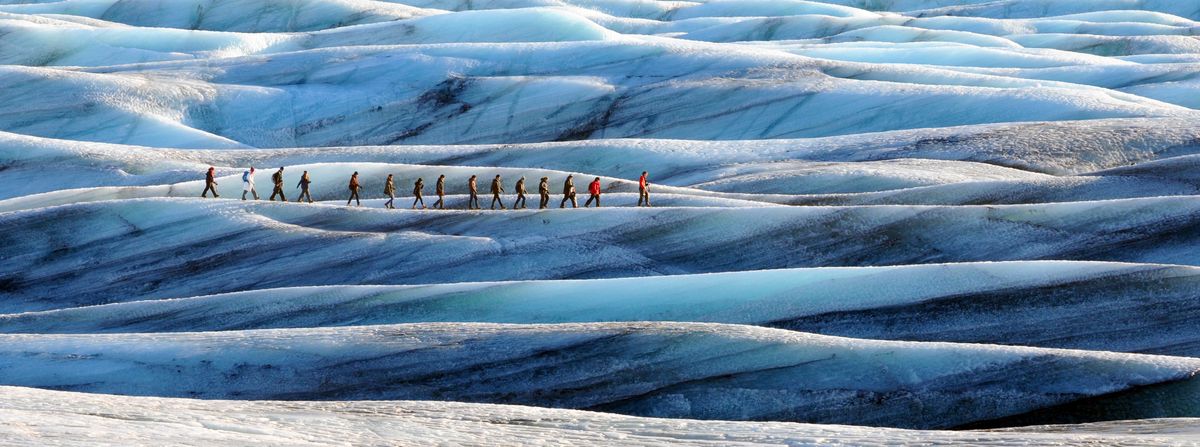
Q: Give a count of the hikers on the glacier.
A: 15